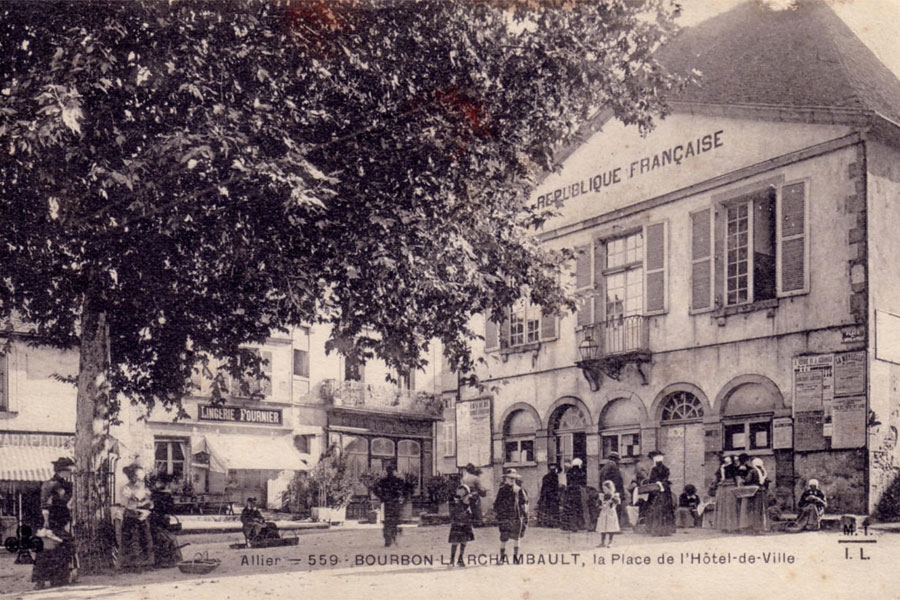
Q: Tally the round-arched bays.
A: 5